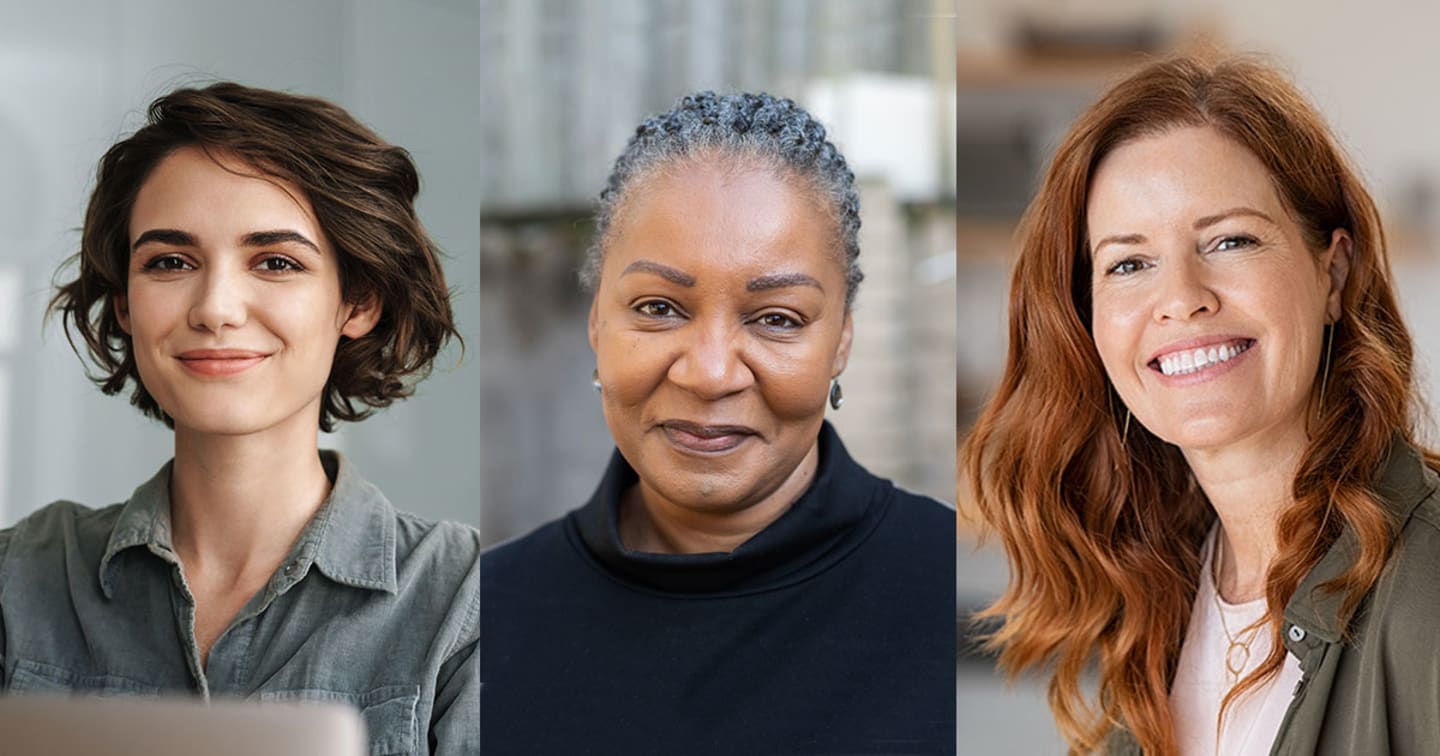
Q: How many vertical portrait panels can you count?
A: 3